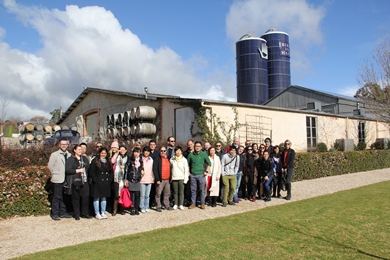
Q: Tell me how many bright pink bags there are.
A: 1